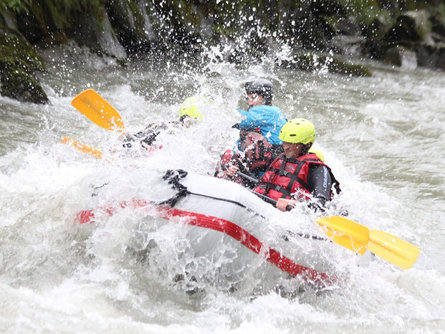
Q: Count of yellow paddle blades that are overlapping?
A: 2